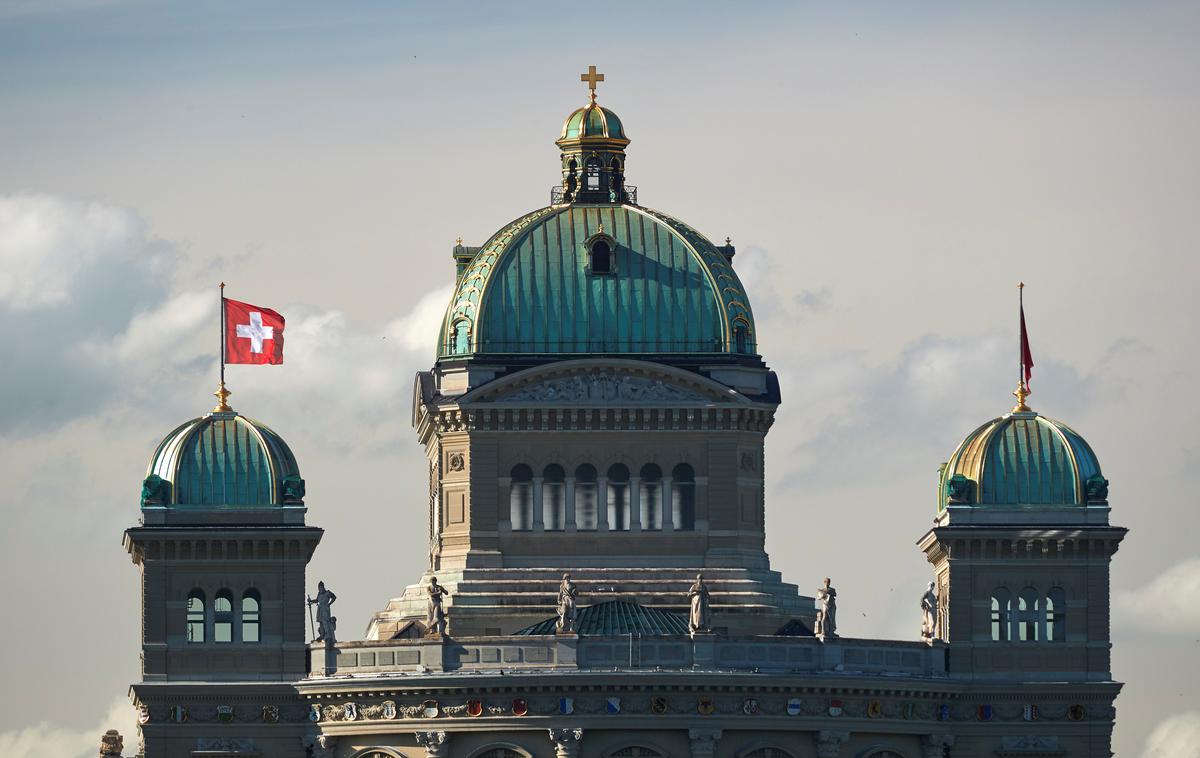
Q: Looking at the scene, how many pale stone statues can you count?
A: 6